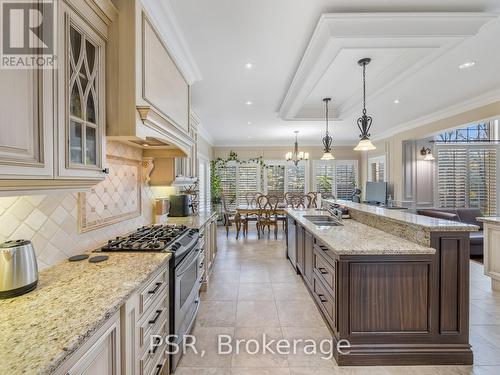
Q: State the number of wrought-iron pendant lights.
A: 2